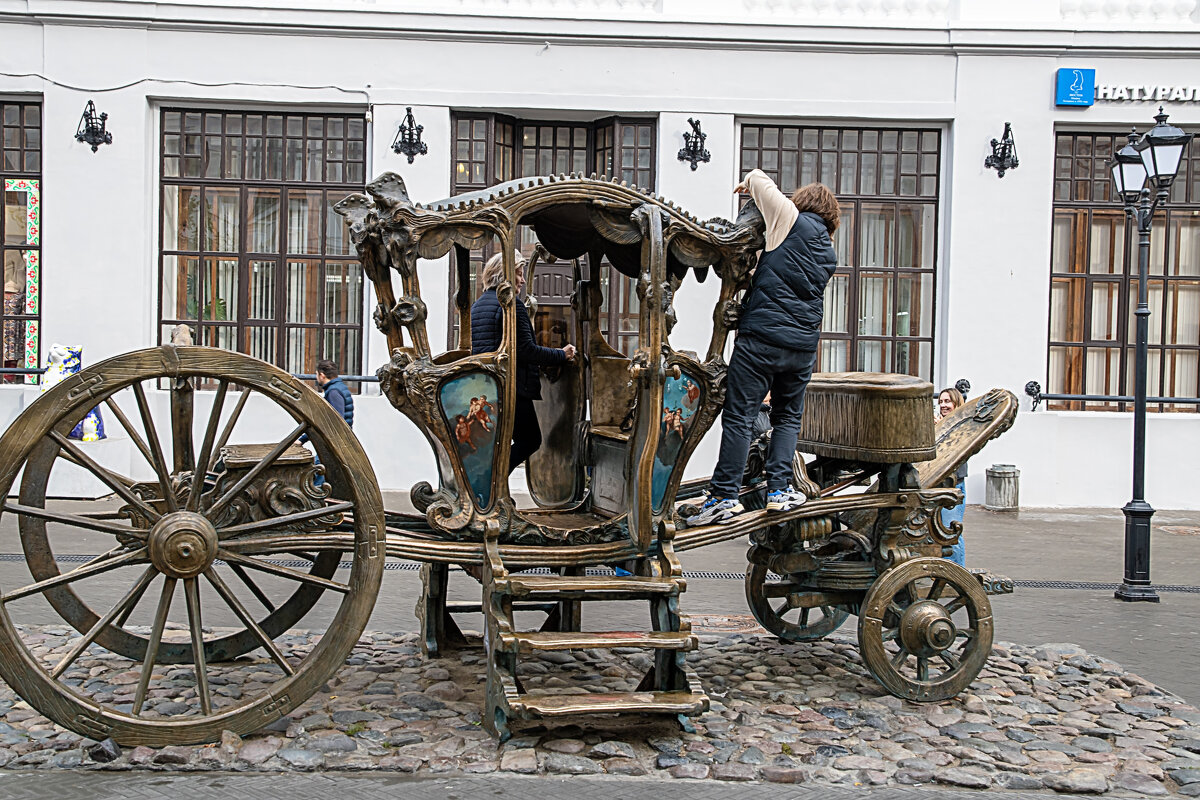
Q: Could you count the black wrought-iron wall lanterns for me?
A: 4